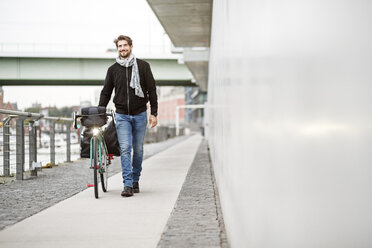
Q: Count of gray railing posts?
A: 5